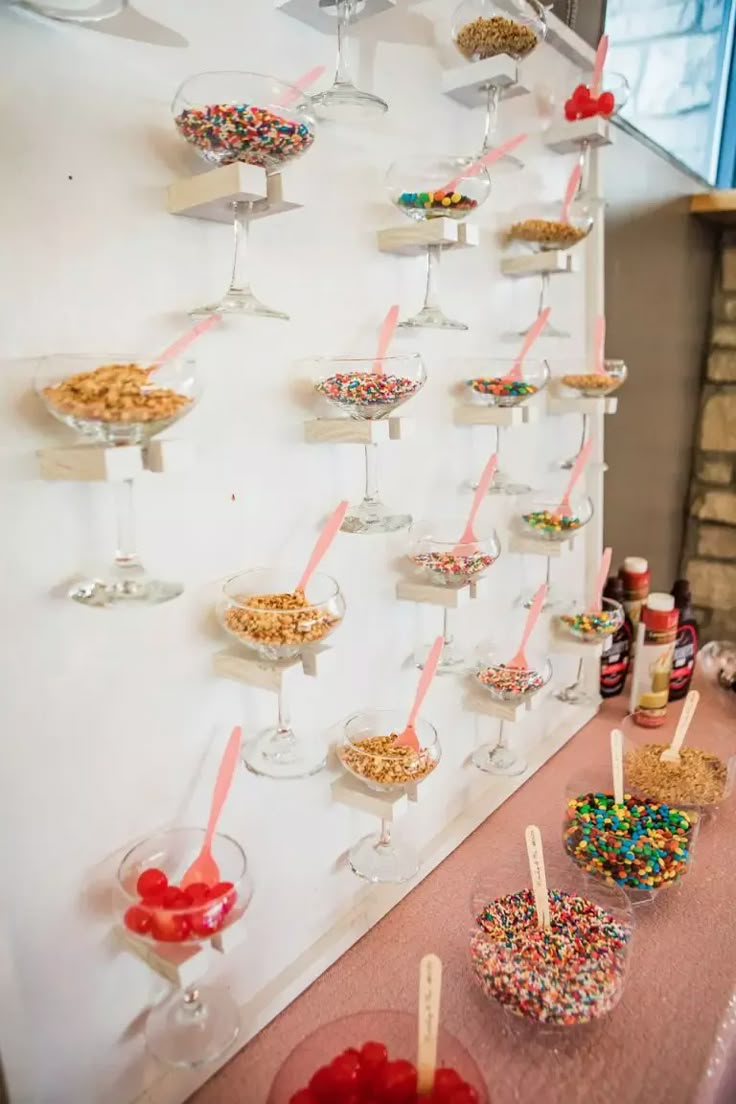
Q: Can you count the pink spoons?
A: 15